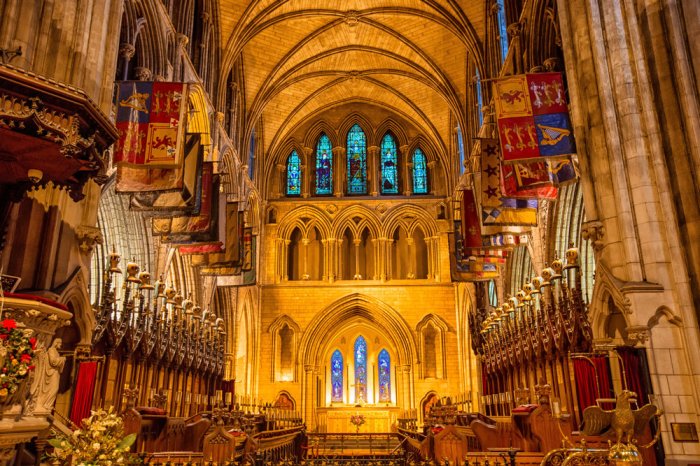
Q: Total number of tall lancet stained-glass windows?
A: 8